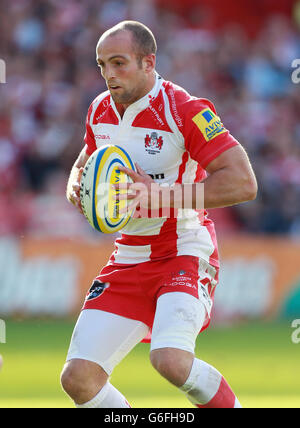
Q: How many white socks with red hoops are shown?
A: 2